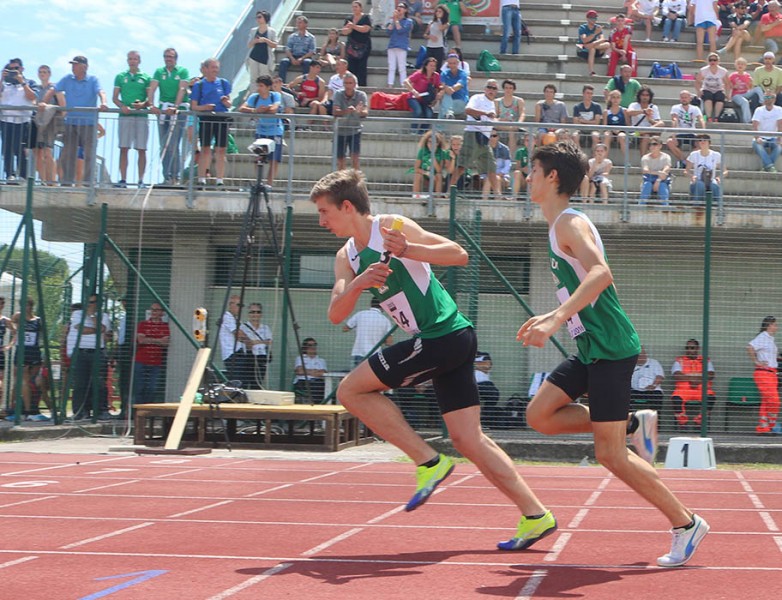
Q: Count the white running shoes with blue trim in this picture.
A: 2